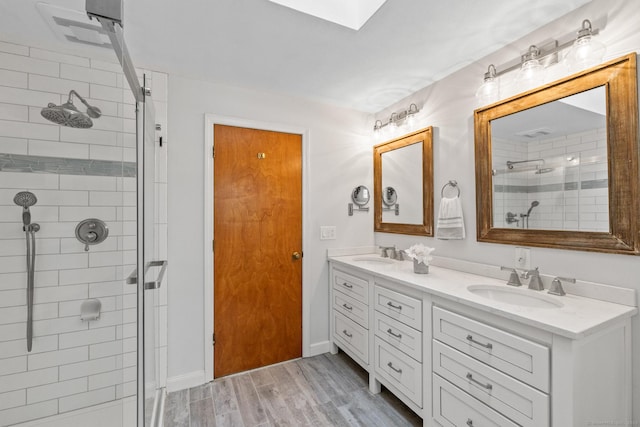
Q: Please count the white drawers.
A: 9